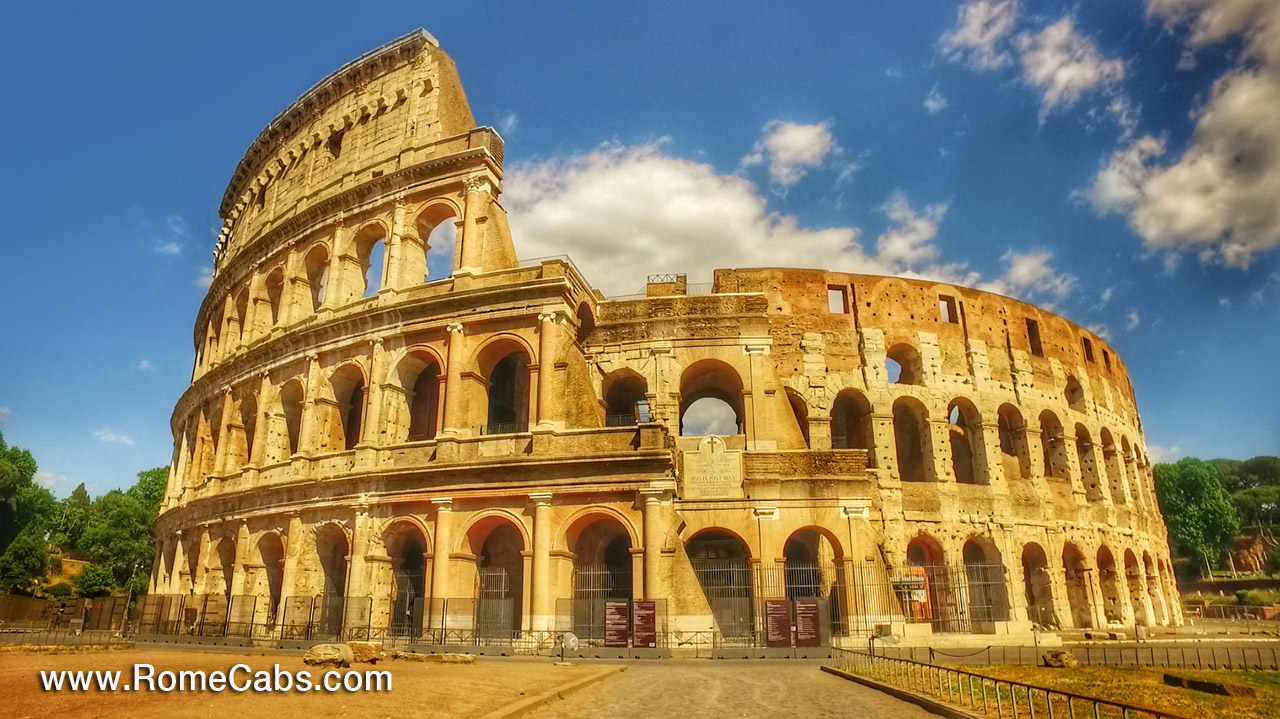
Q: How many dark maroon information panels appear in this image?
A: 4